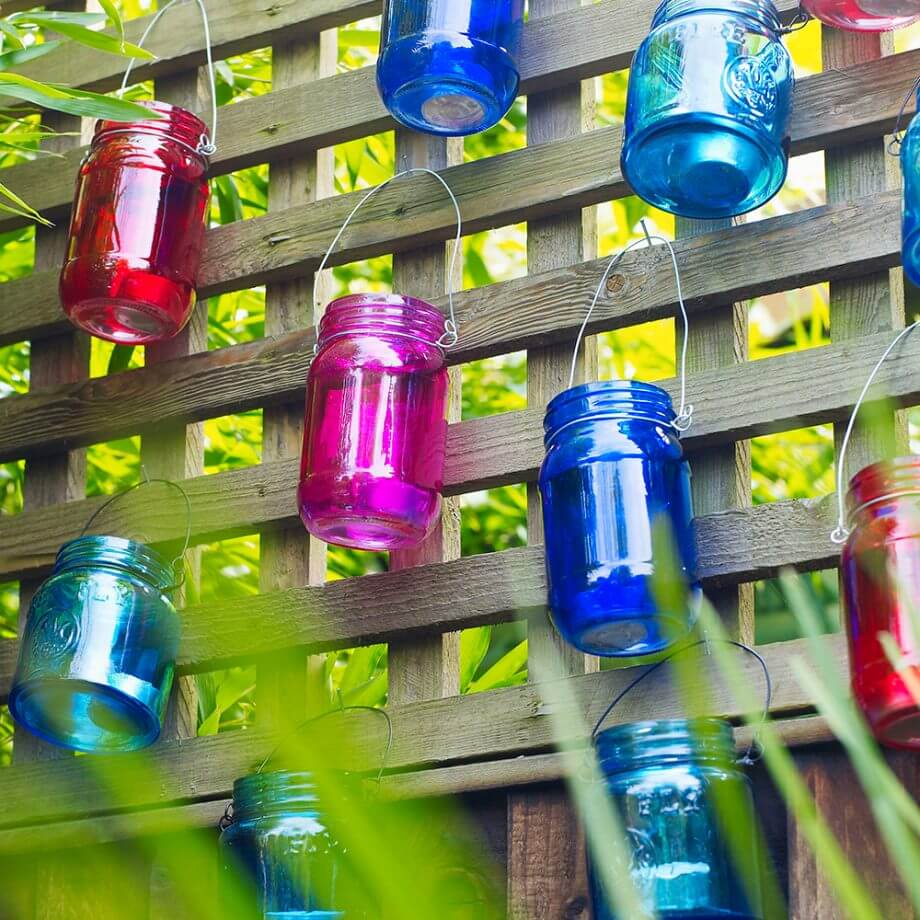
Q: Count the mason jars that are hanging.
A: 11